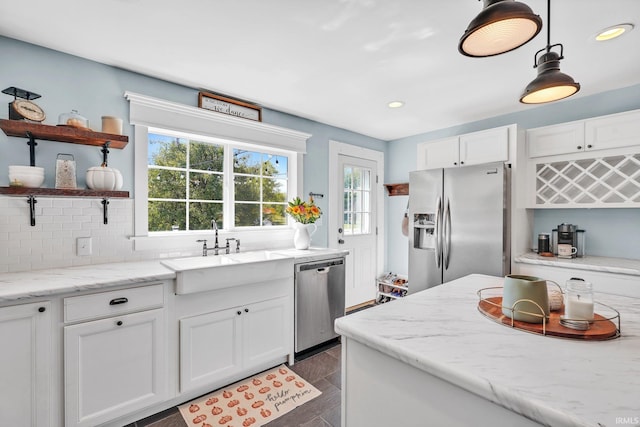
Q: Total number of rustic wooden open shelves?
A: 2